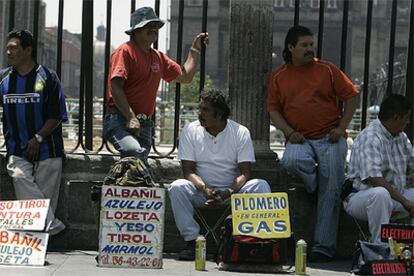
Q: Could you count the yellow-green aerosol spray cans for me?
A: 2